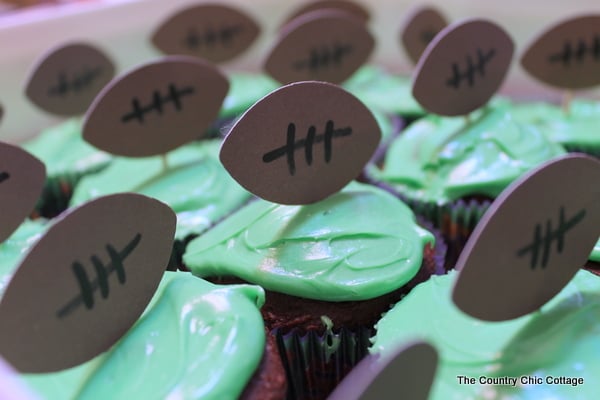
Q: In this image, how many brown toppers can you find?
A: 13